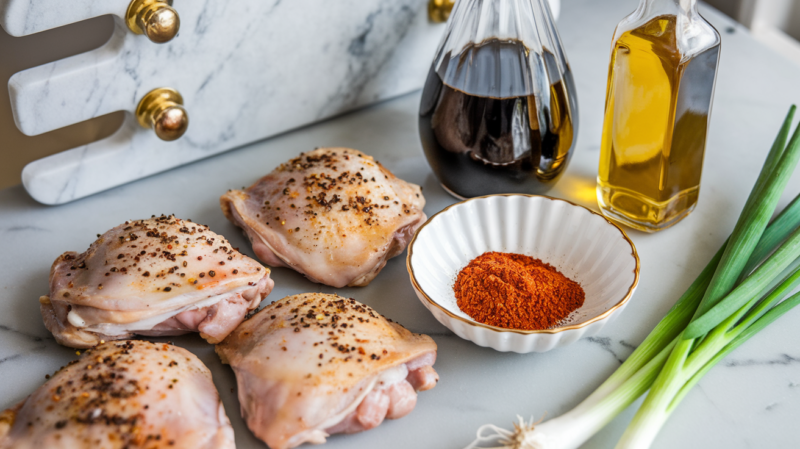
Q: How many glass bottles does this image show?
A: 2